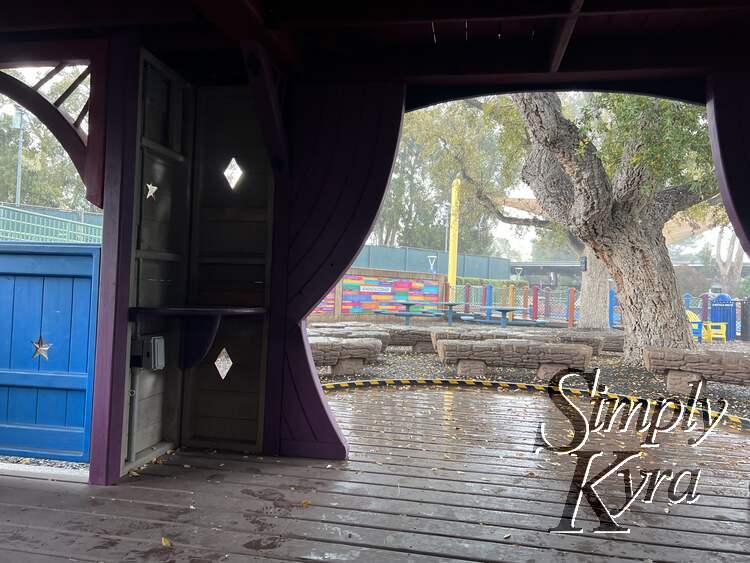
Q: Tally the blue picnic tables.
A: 3